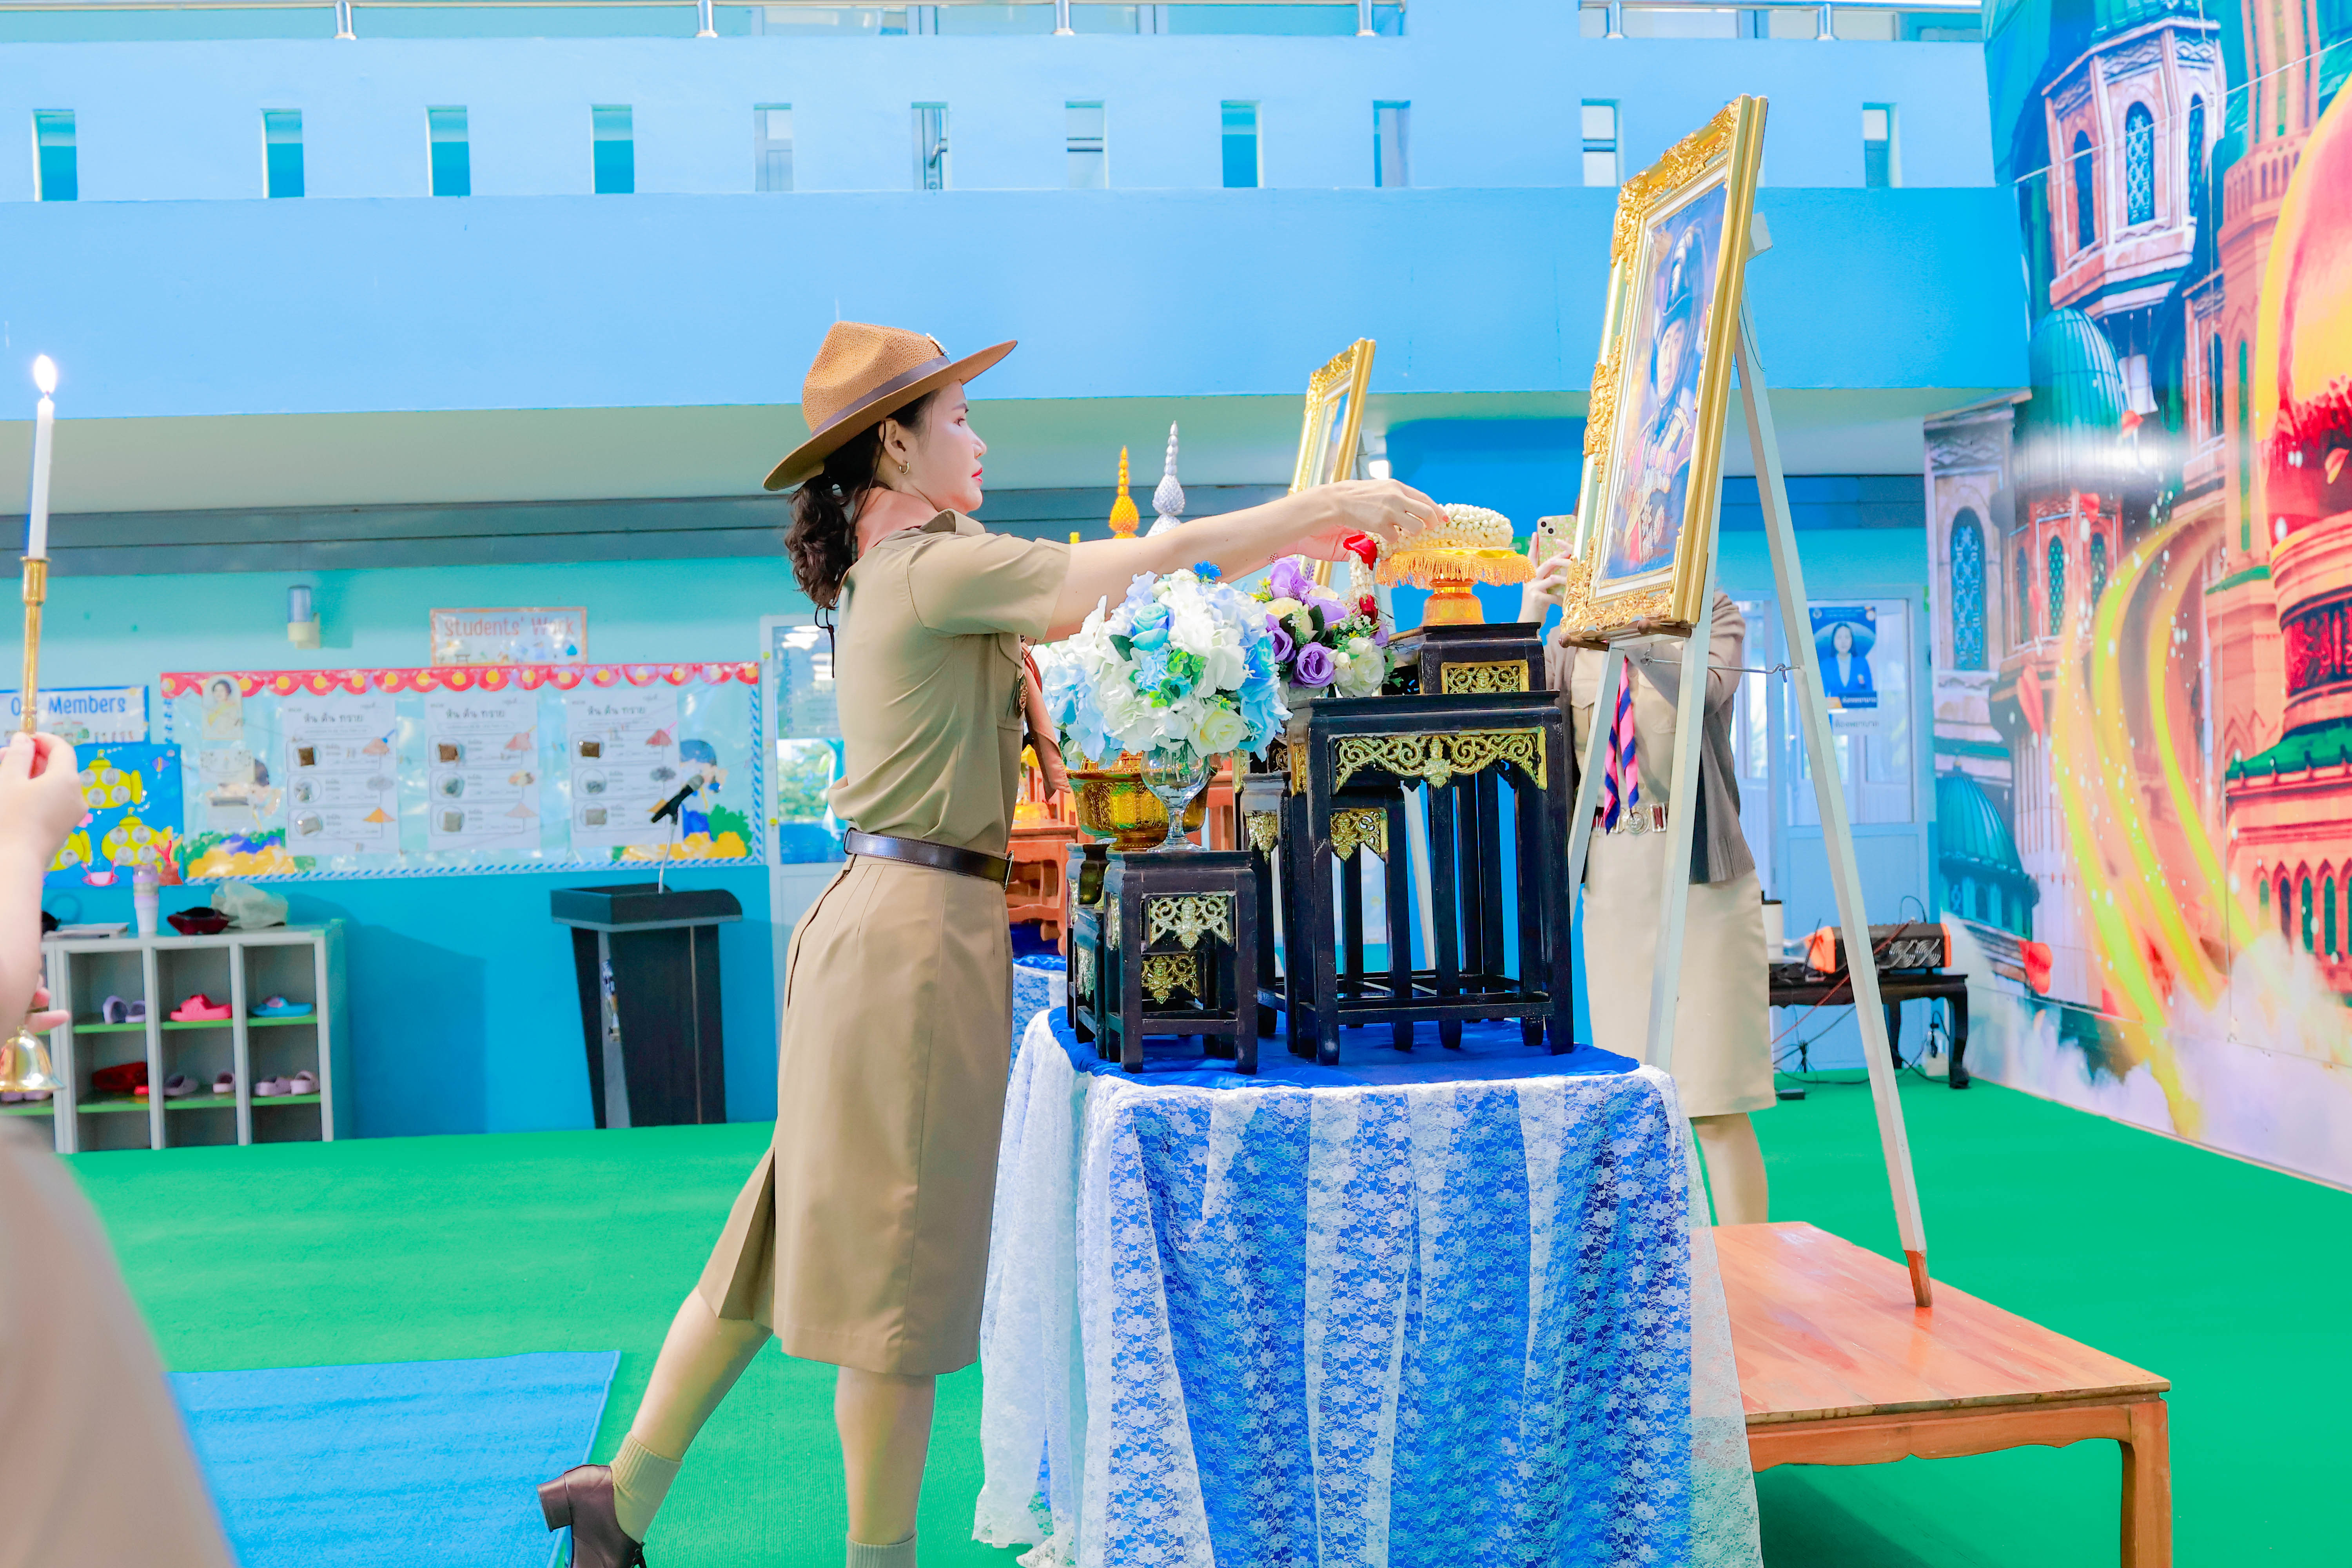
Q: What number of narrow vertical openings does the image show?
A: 11